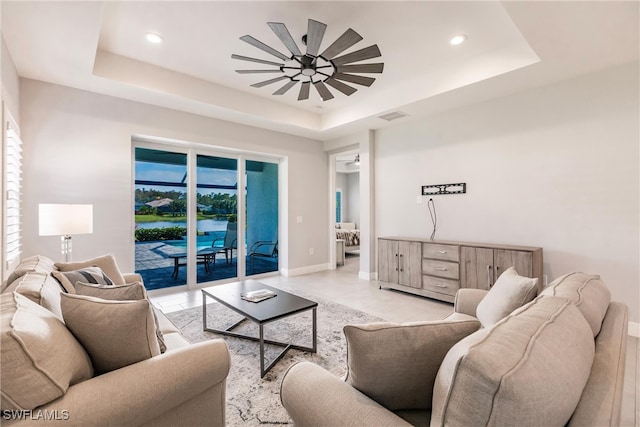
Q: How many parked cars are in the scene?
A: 0